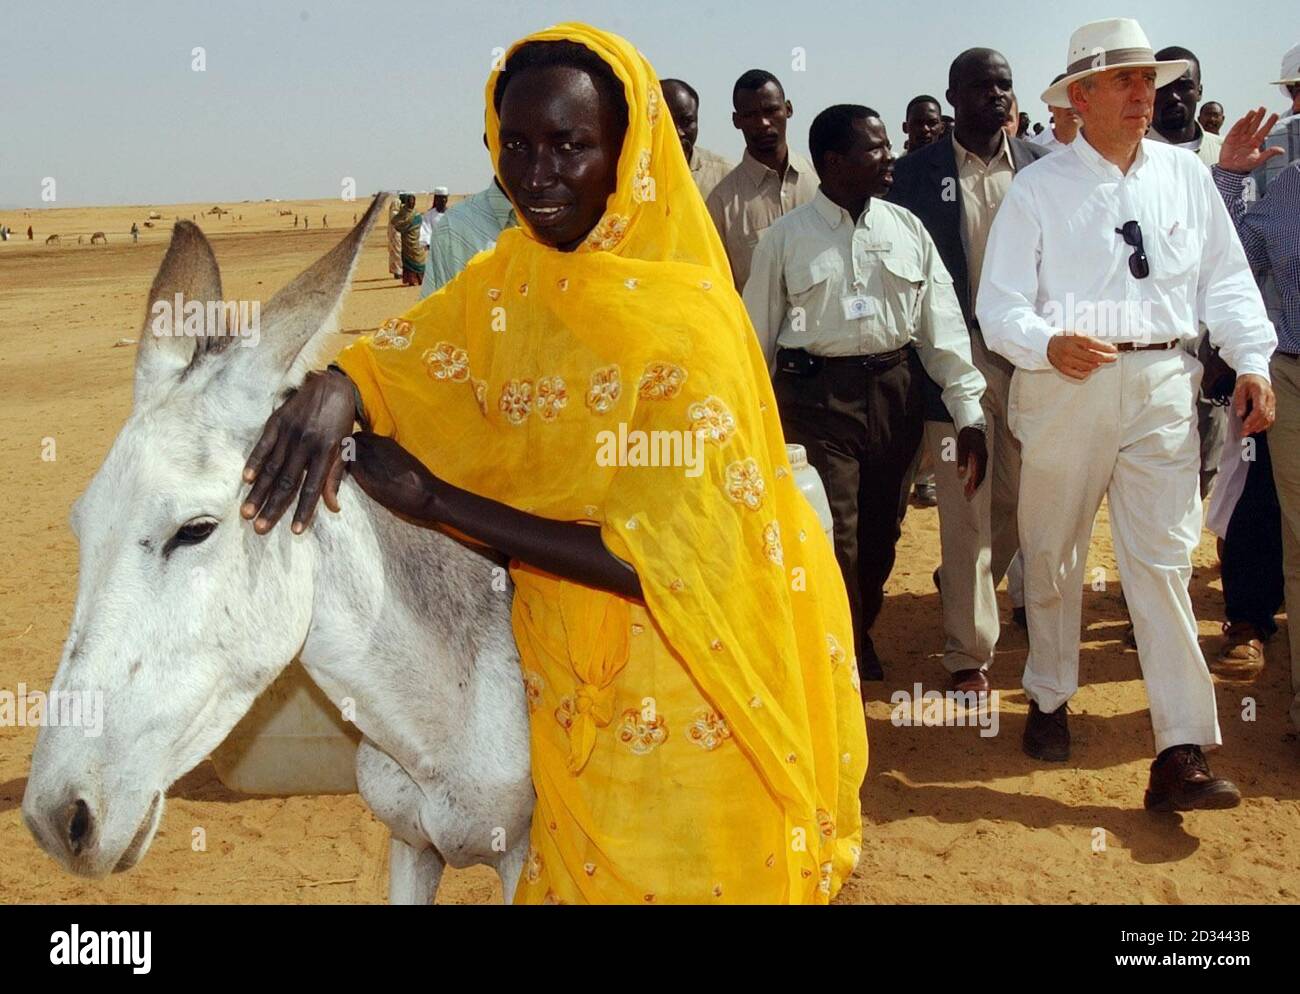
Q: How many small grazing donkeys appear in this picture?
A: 2